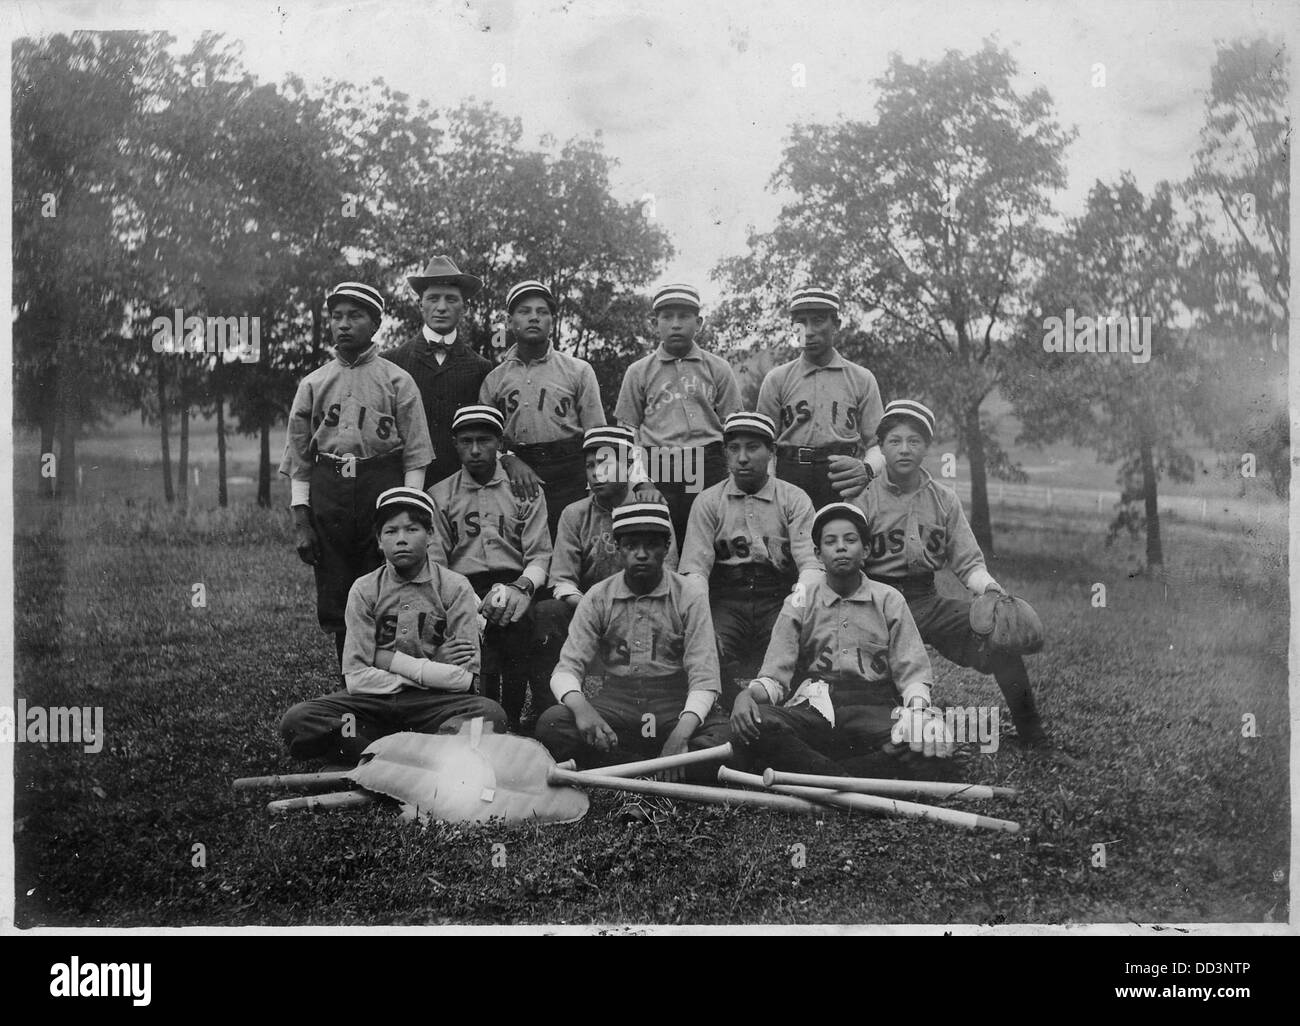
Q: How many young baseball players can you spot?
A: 11